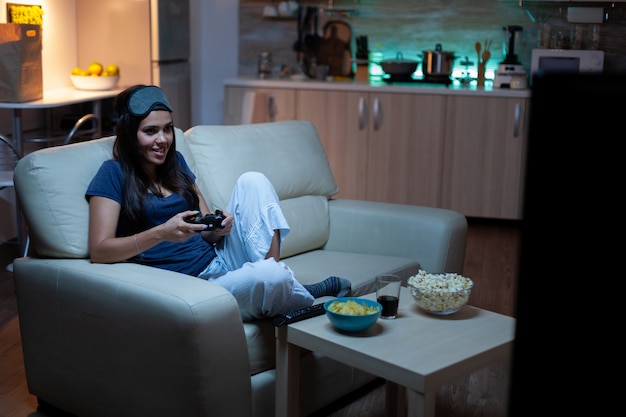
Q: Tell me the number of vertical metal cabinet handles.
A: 4